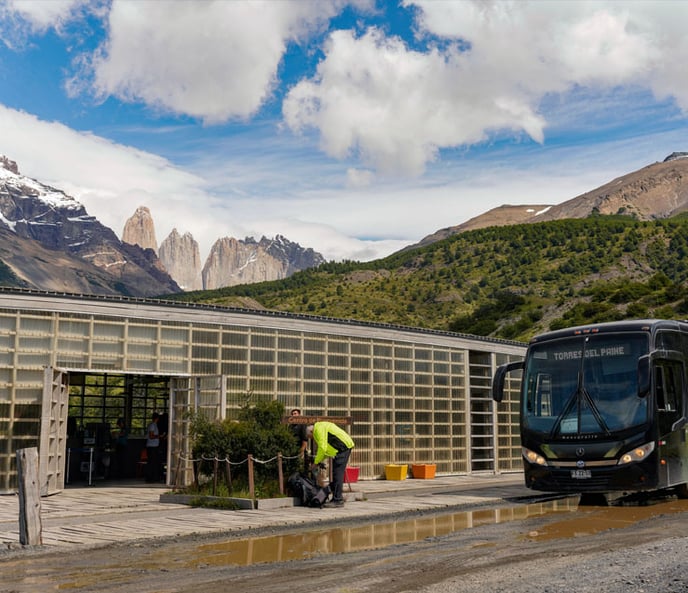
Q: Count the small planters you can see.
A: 3